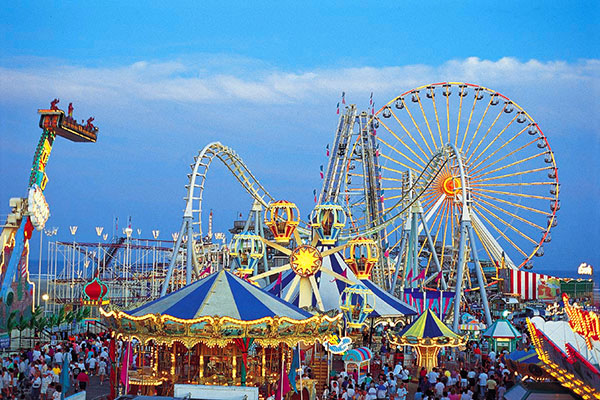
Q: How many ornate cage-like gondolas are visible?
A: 5